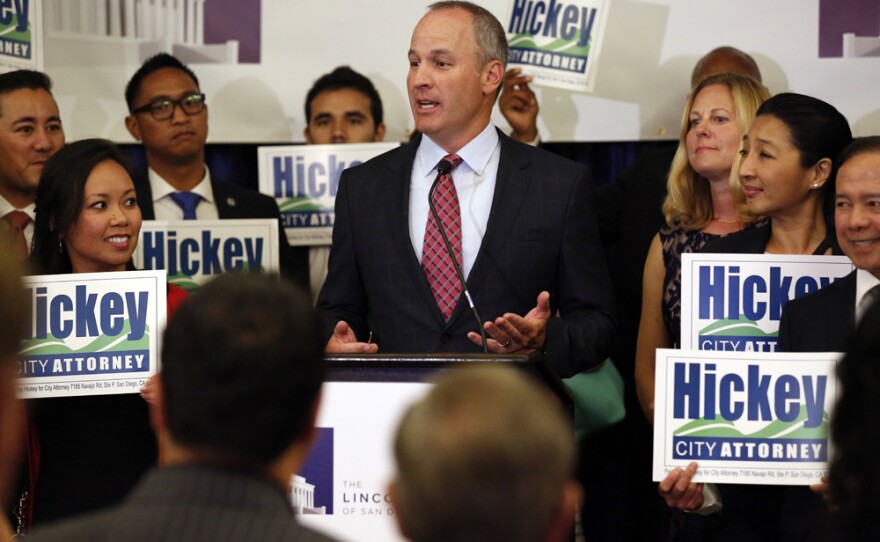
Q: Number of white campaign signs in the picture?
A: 7